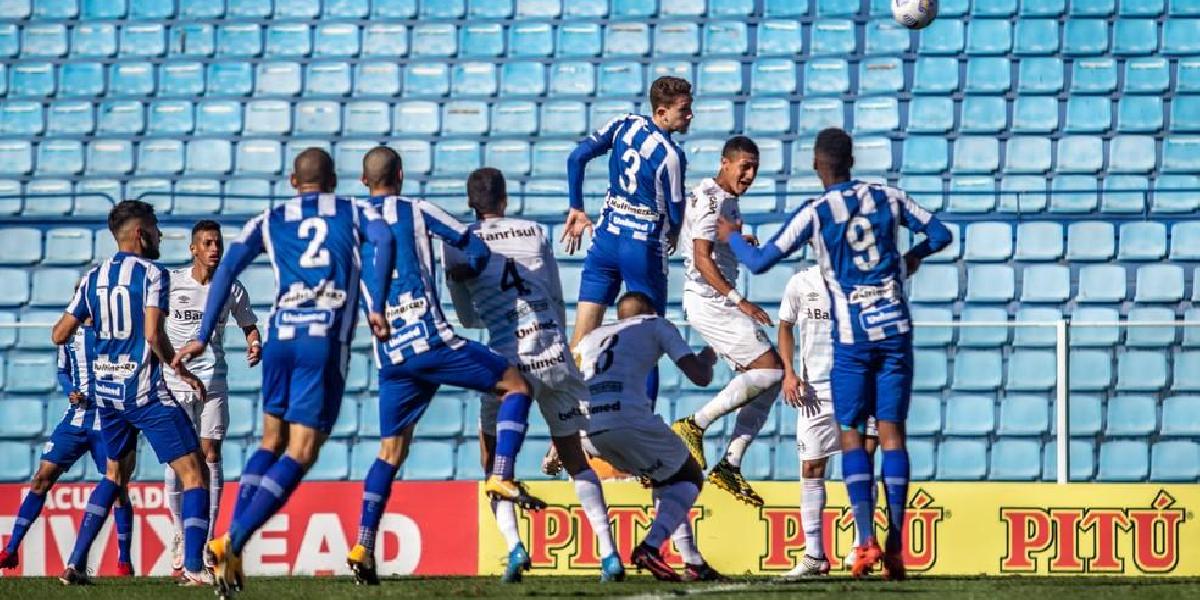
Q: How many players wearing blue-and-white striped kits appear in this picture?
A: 6